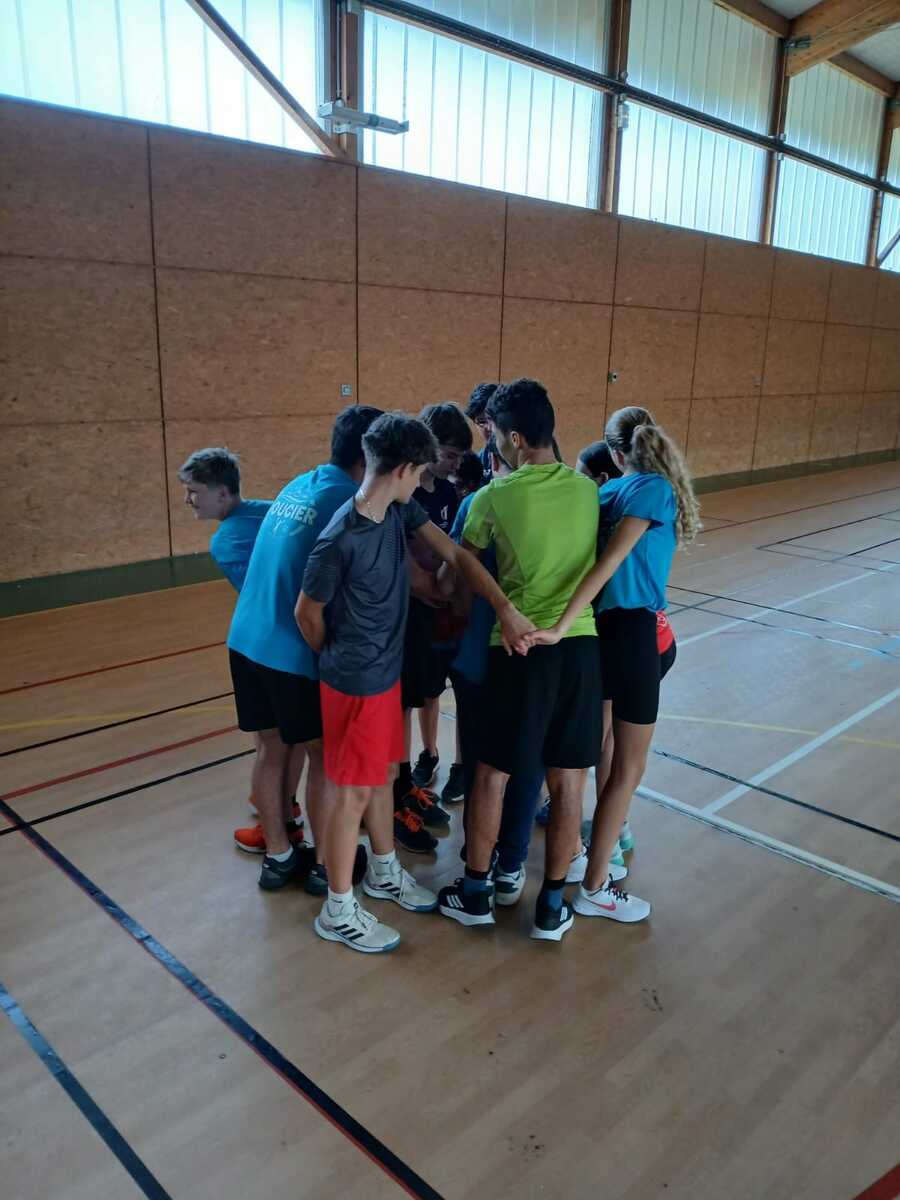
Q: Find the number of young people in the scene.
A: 10